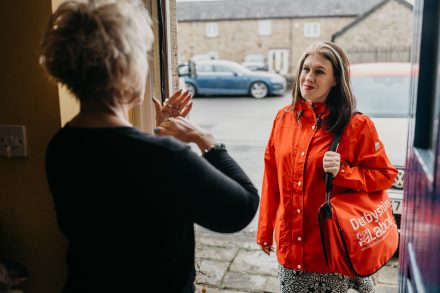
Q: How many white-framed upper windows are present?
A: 3